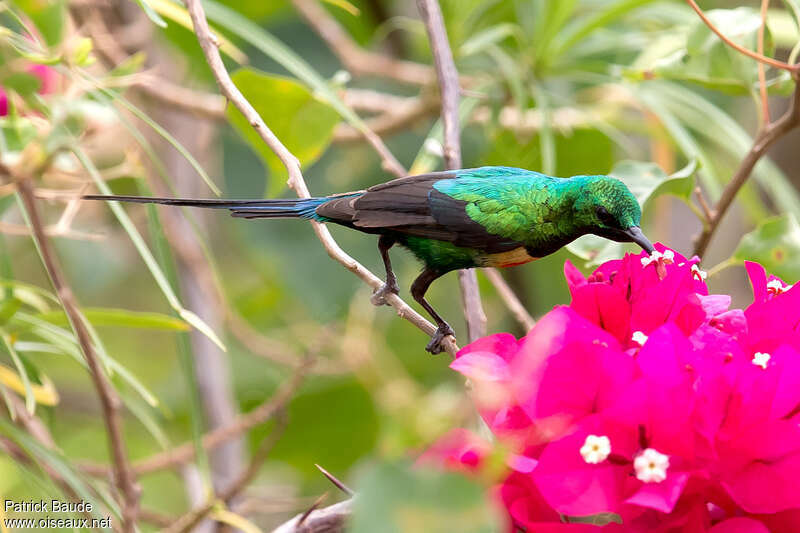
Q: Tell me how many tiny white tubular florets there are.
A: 7